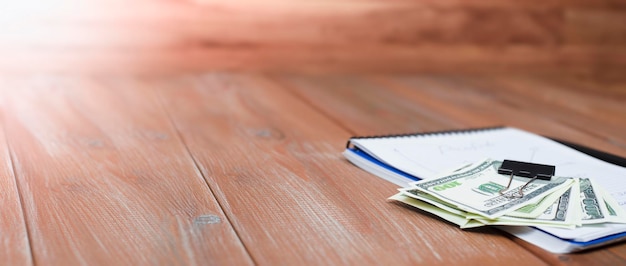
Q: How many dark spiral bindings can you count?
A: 1